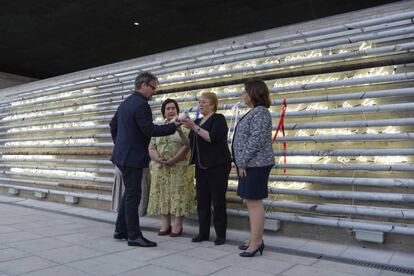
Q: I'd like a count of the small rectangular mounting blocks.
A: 5